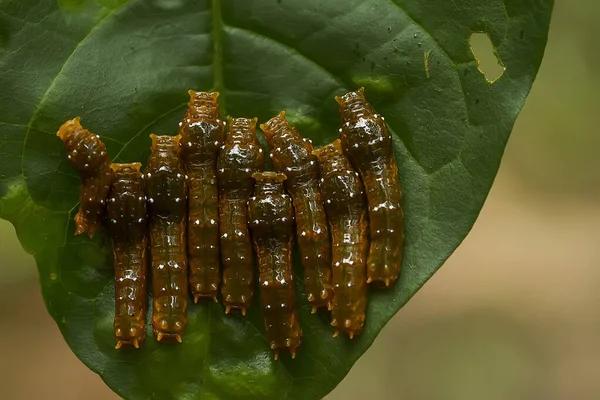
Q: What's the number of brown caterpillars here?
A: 9